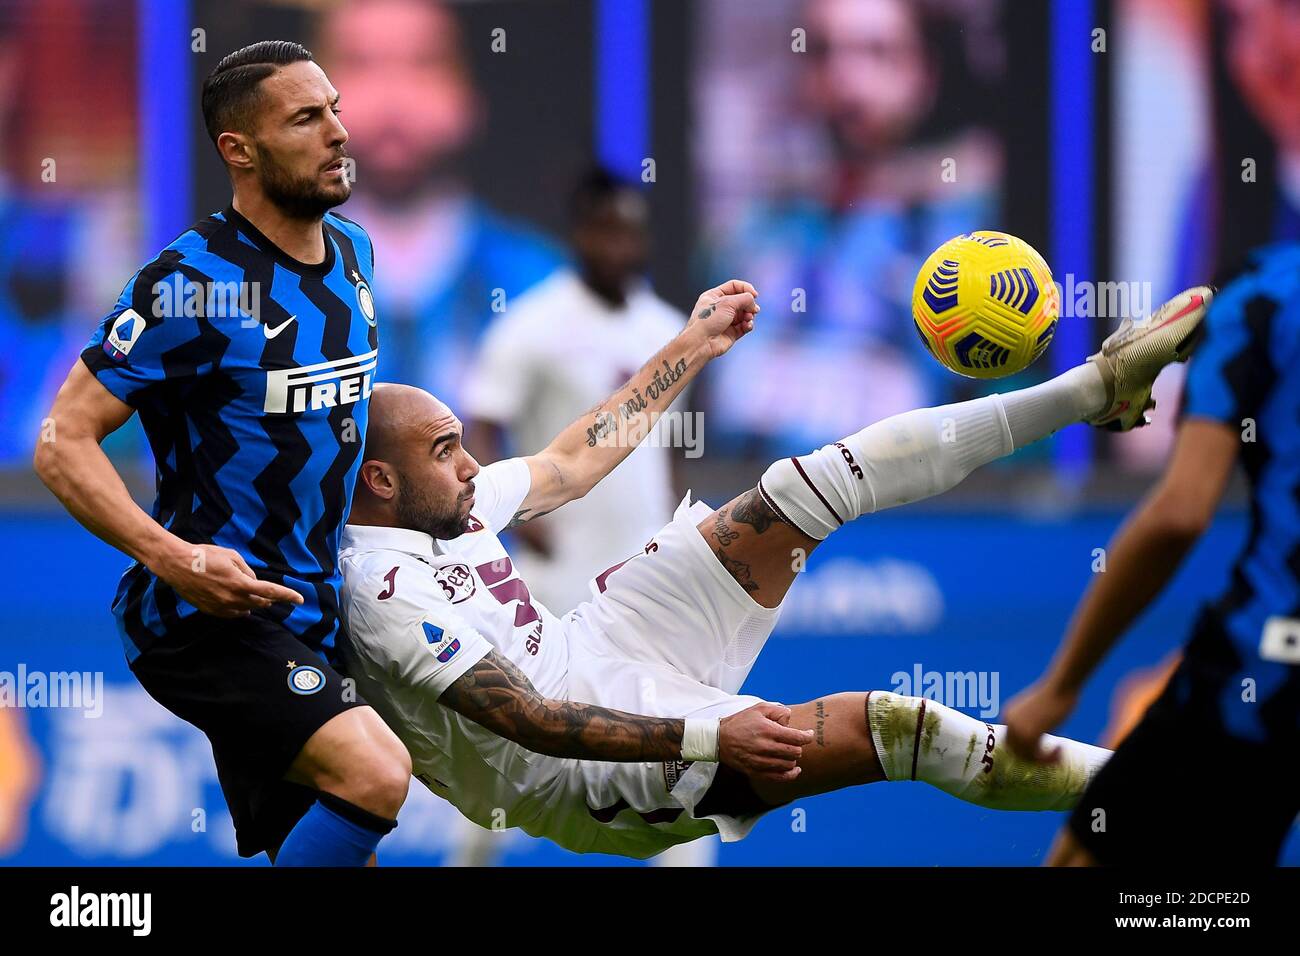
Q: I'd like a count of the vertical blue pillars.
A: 3